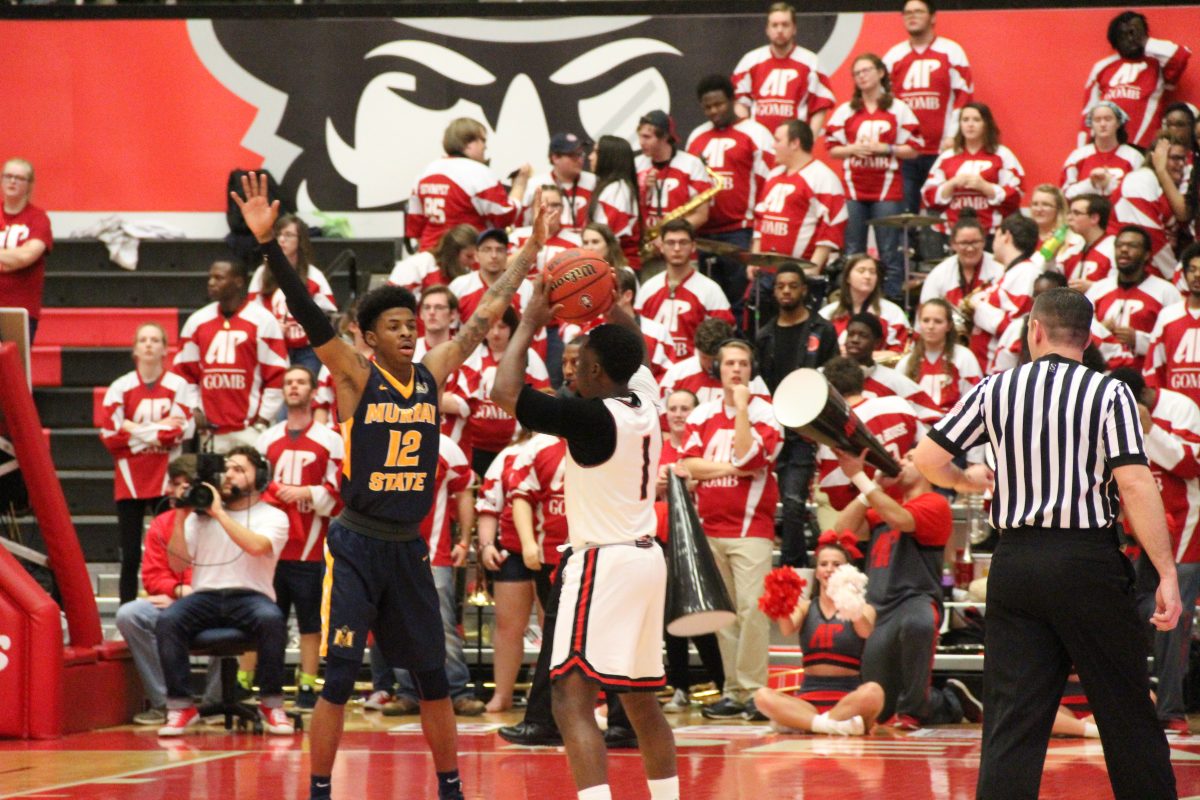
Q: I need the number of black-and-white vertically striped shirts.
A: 1